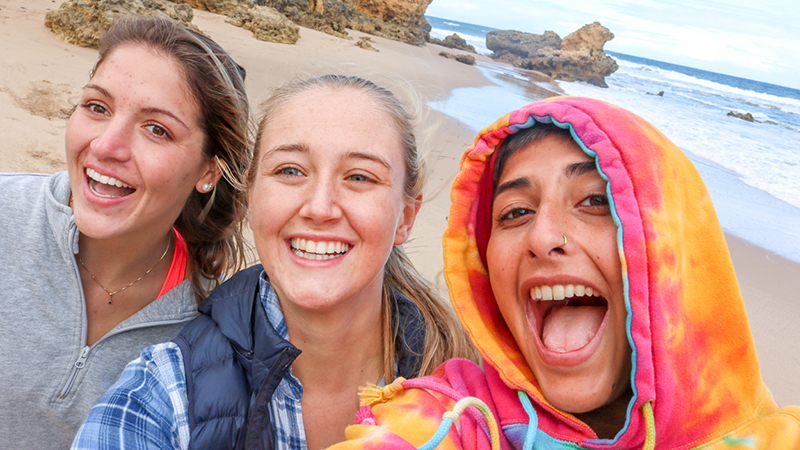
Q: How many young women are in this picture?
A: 3